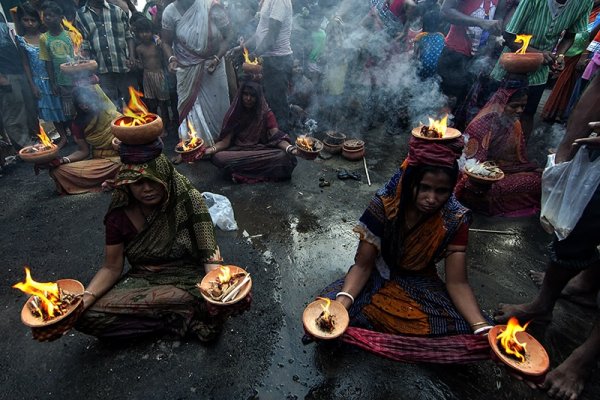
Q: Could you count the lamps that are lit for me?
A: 12